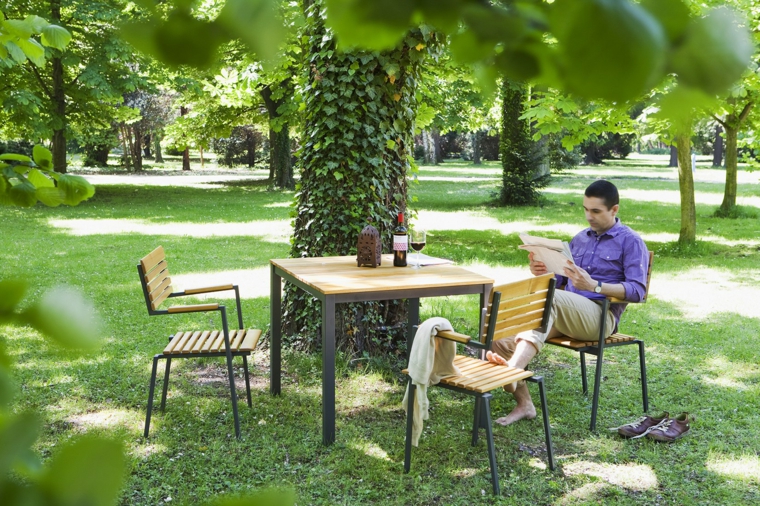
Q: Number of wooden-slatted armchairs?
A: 3